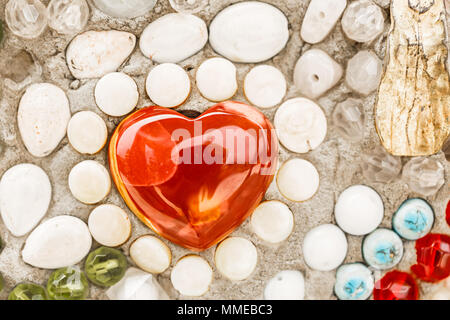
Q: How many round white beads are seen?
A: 15